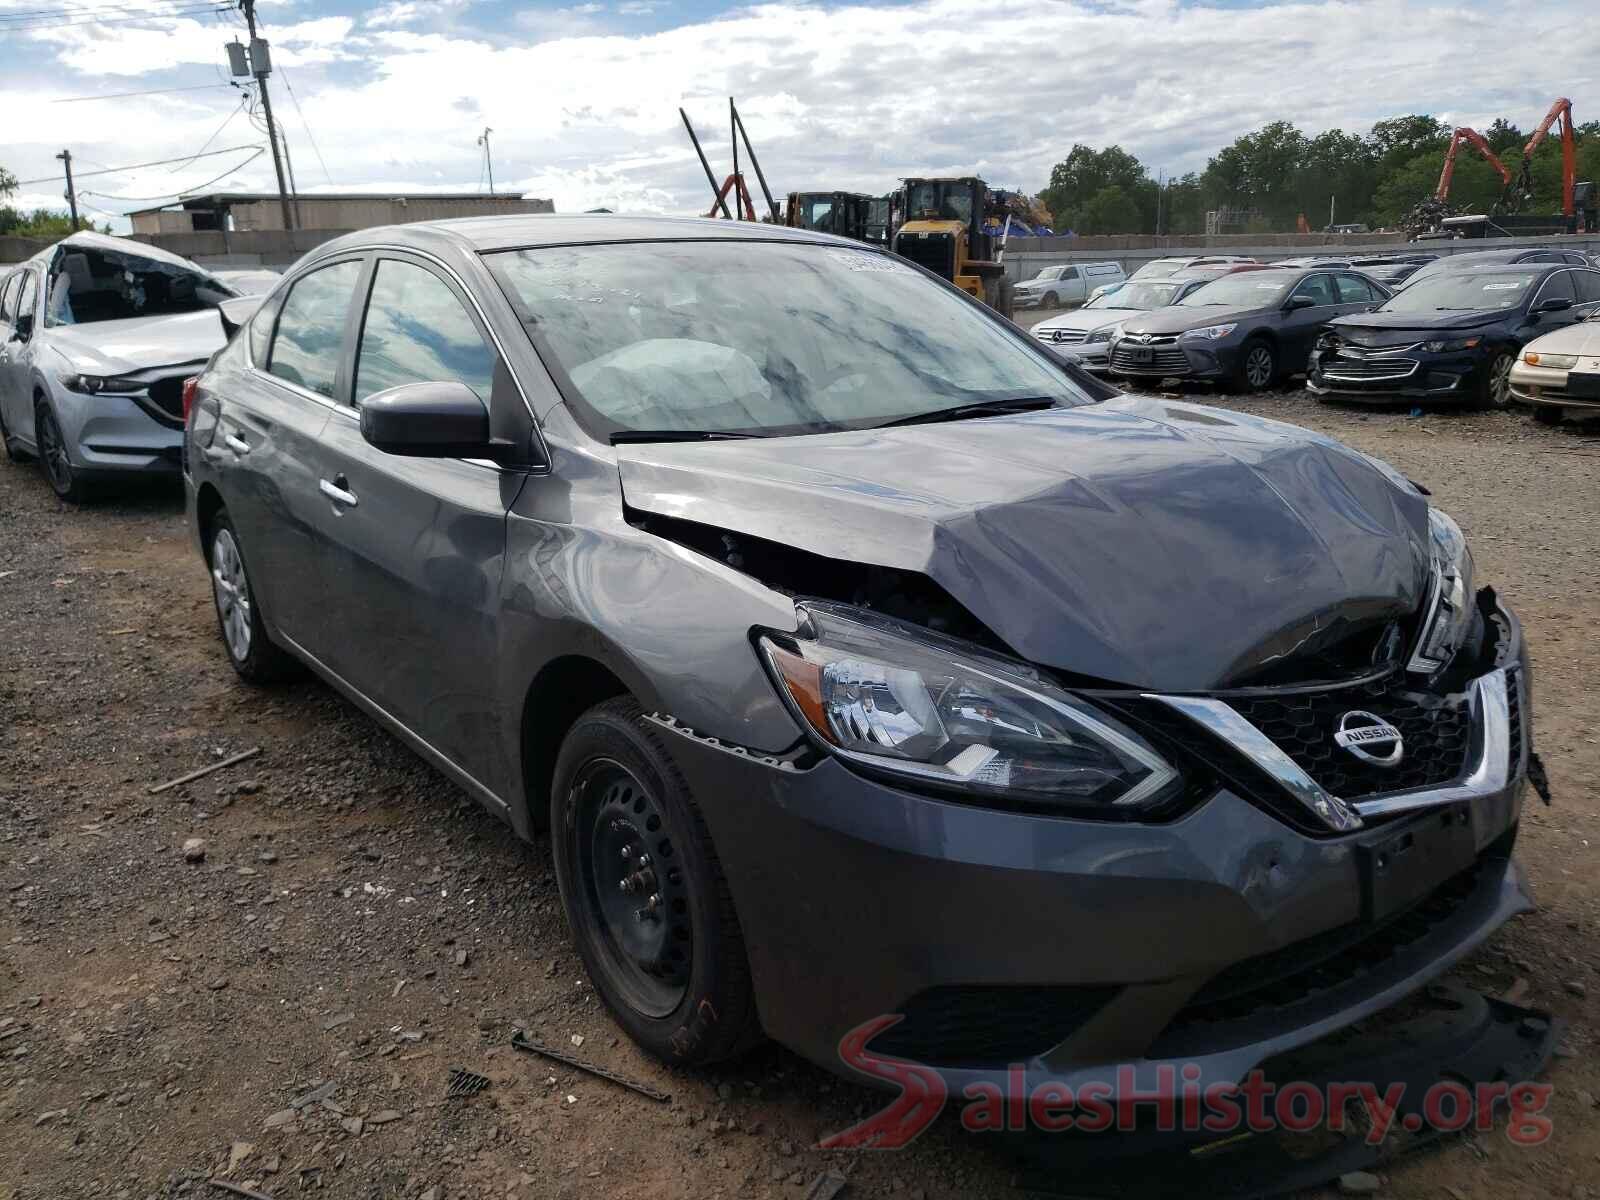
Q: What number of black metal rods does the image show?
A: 3